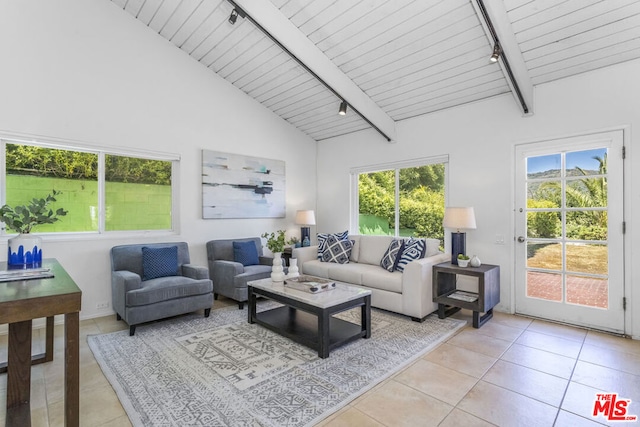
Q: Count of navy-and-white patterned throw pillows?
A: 4